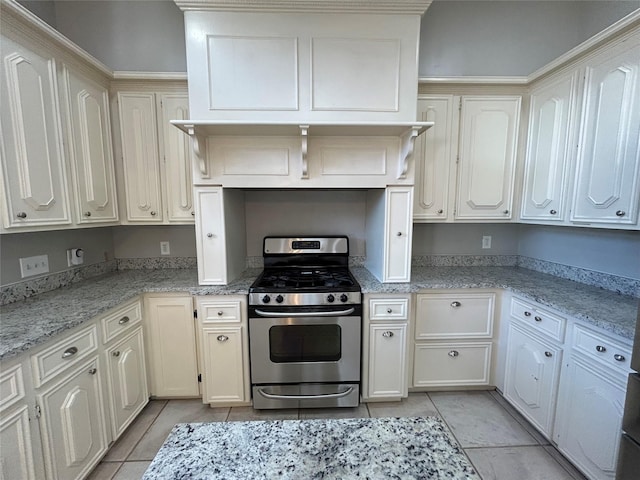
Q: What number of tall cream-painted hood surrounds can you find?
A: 1